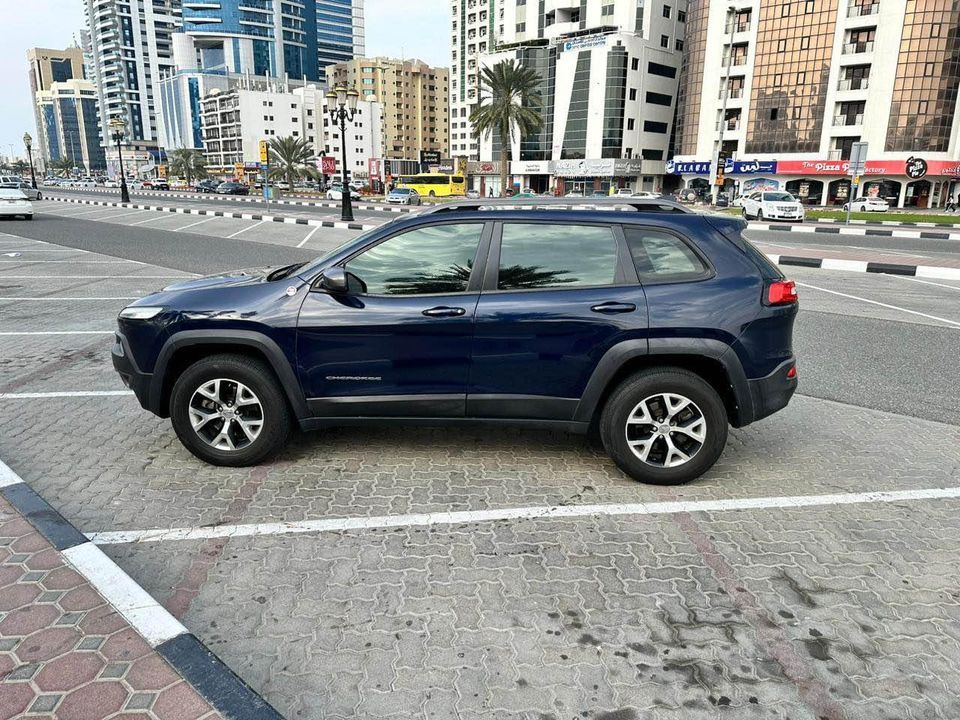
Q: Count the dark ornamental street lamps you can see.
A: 3